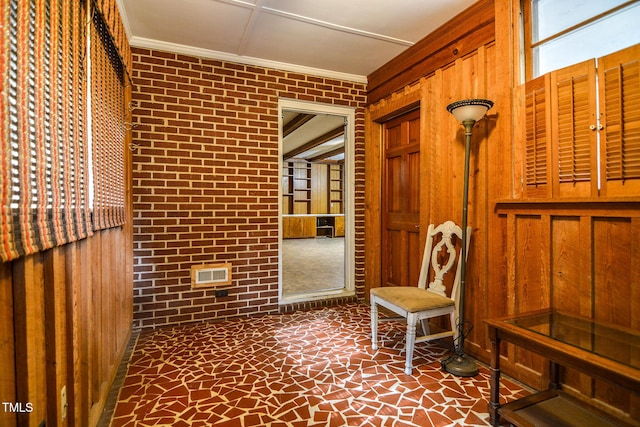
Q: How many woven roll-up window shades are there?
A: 2